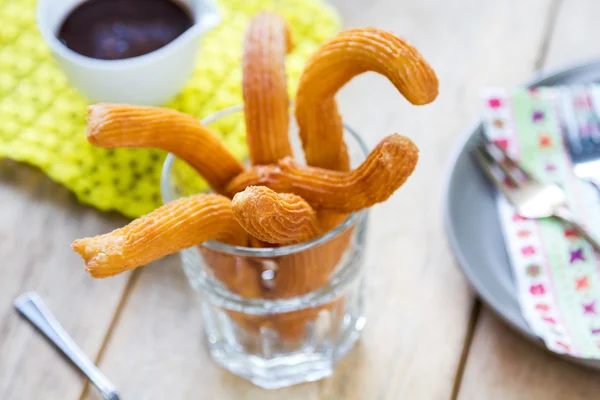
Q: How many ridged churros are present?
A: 6